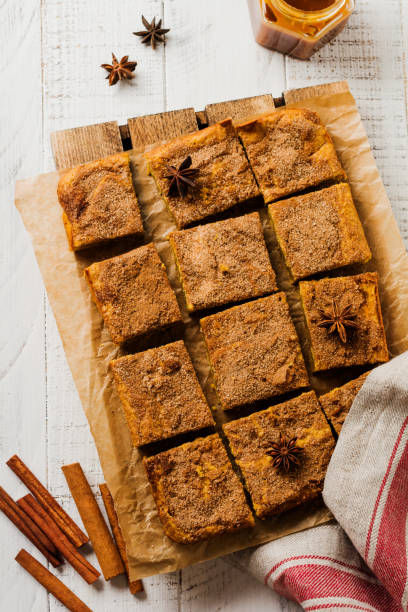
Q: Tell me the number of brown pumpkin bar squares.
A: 12